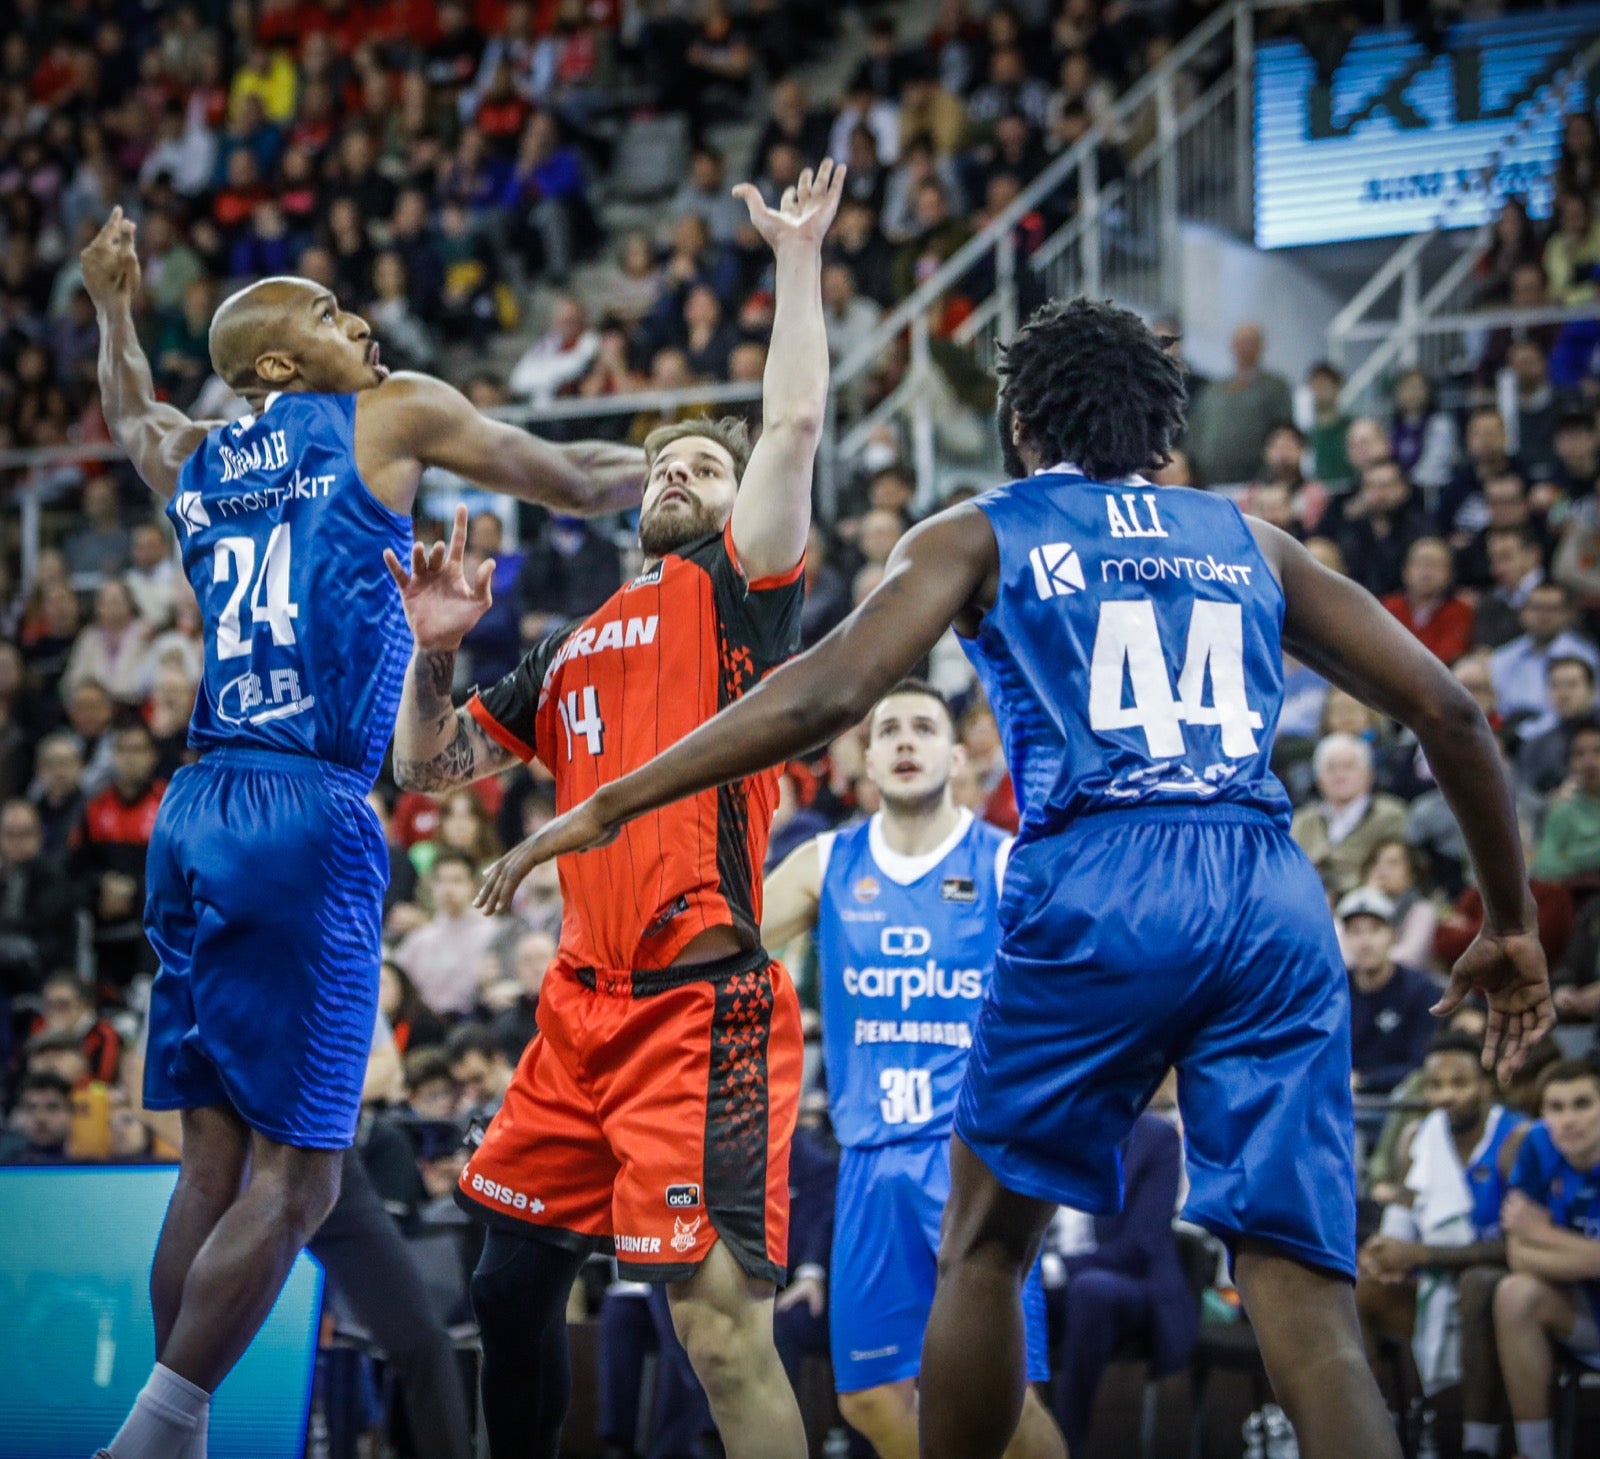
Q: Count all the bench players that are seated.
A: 2